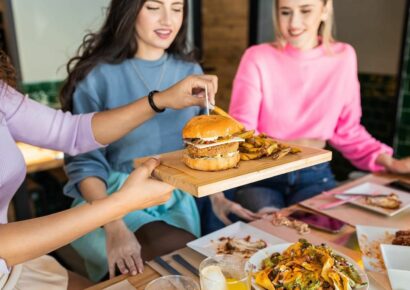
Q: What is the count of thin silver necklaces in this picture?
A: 1